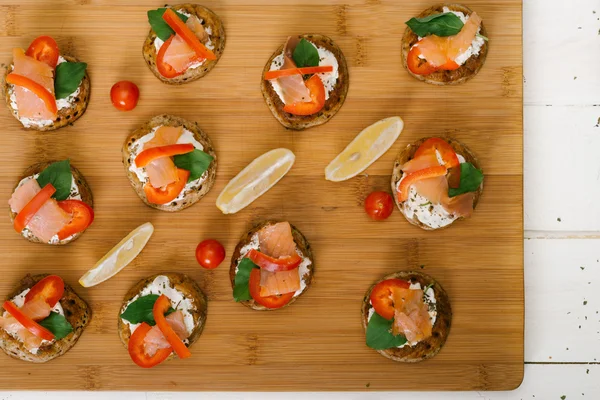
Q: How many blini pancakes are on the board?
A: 11